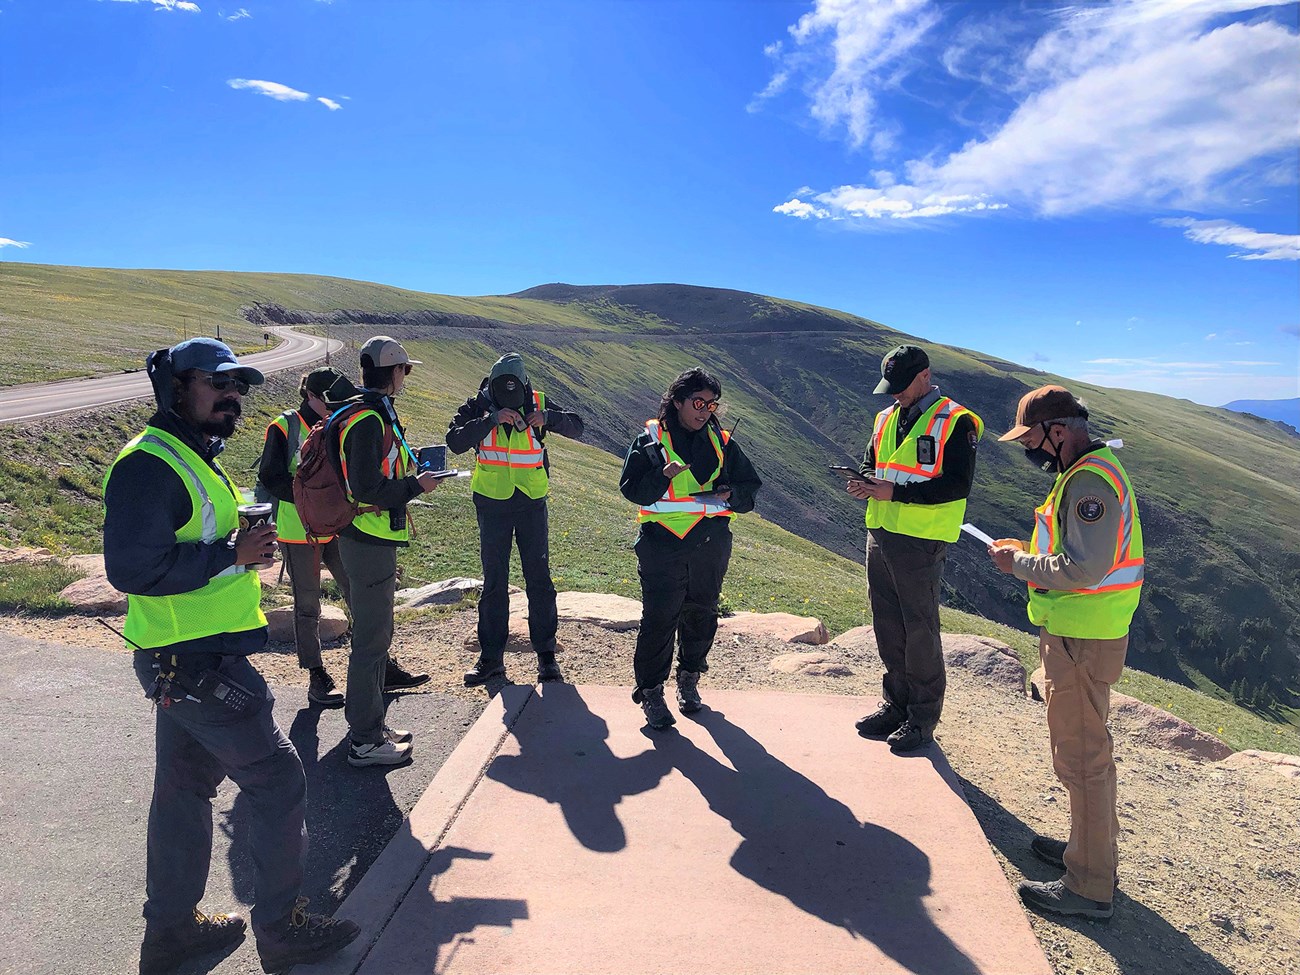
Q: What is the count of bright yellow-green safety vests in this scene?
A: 7